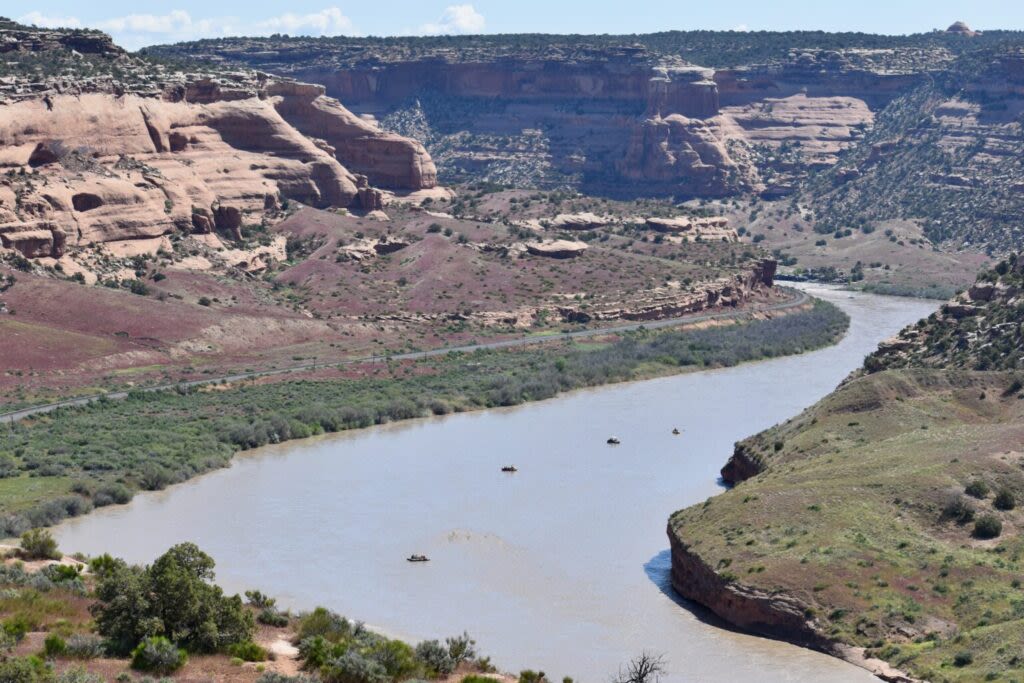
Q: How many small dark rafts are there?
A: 4